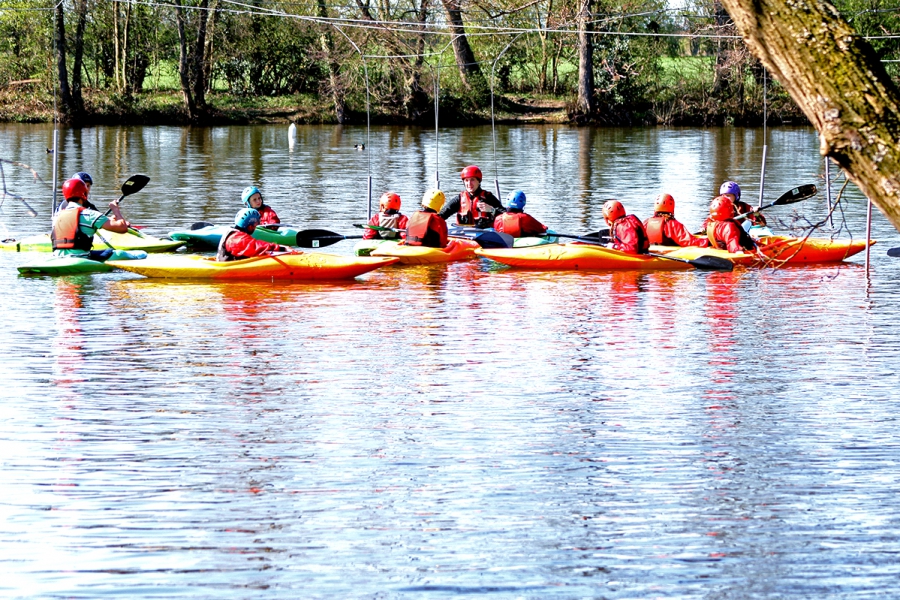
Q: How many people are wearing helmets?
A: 12